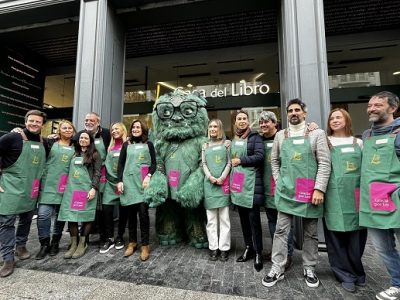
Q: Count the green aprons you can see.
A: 13